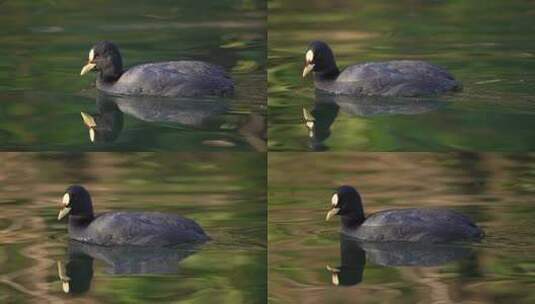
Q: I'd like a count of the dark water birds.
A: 4